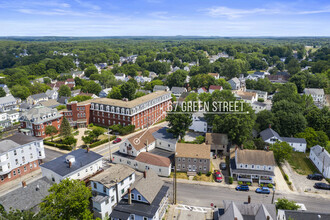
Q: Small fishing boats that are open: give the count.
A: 0